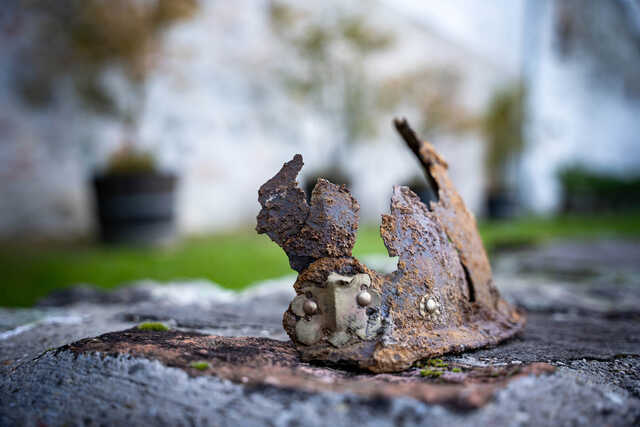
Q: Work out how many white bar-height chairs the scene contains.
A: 0